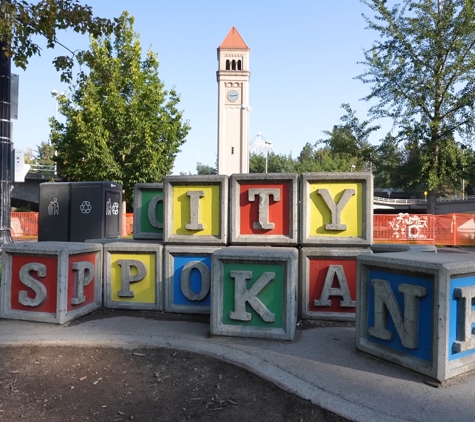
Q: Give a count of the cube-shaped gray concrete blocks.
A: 10